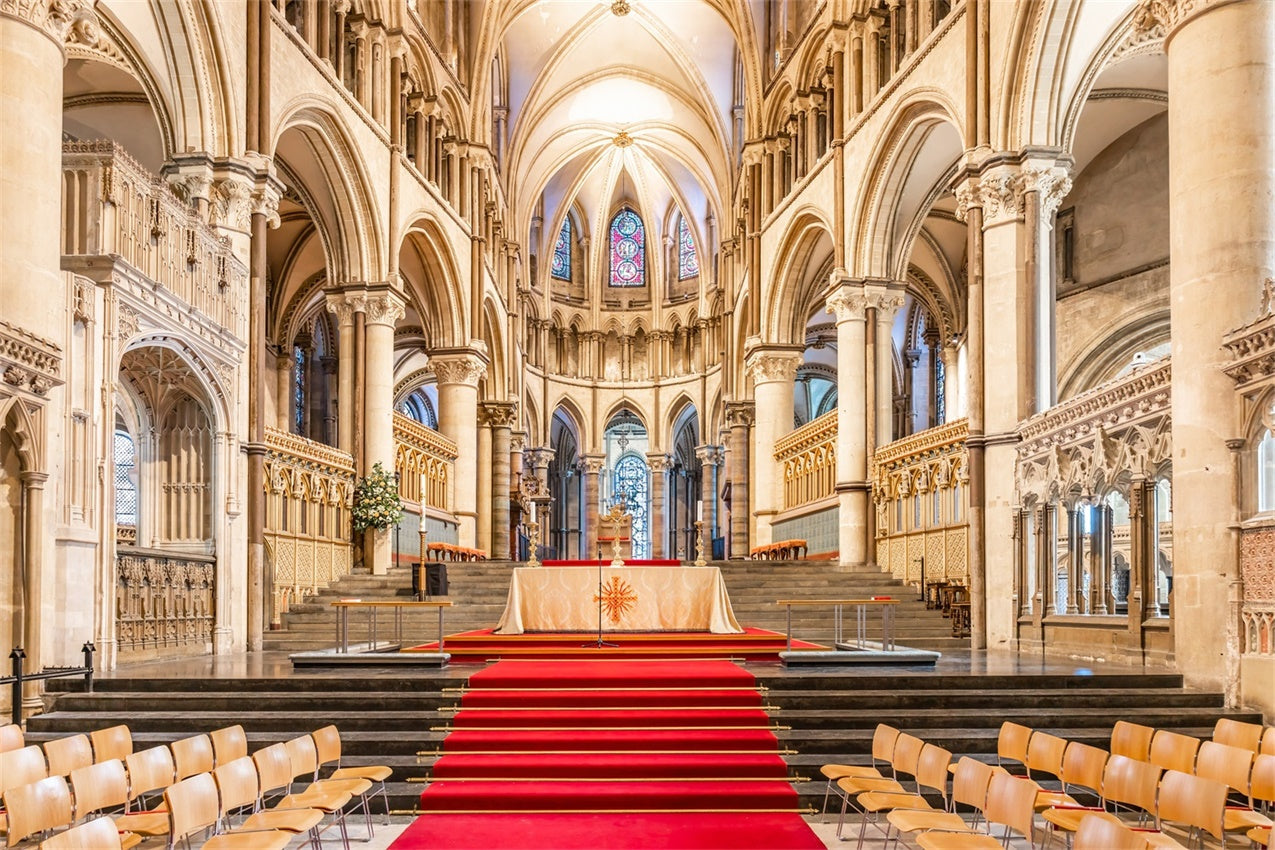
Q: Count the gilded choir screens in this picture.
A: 4